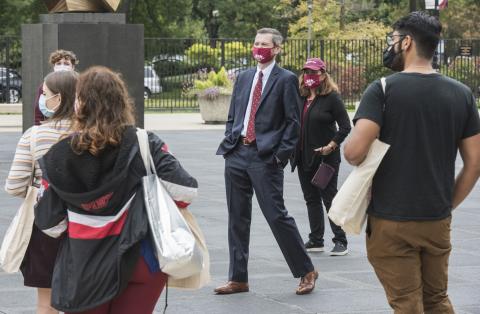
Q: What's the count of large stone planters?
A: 1